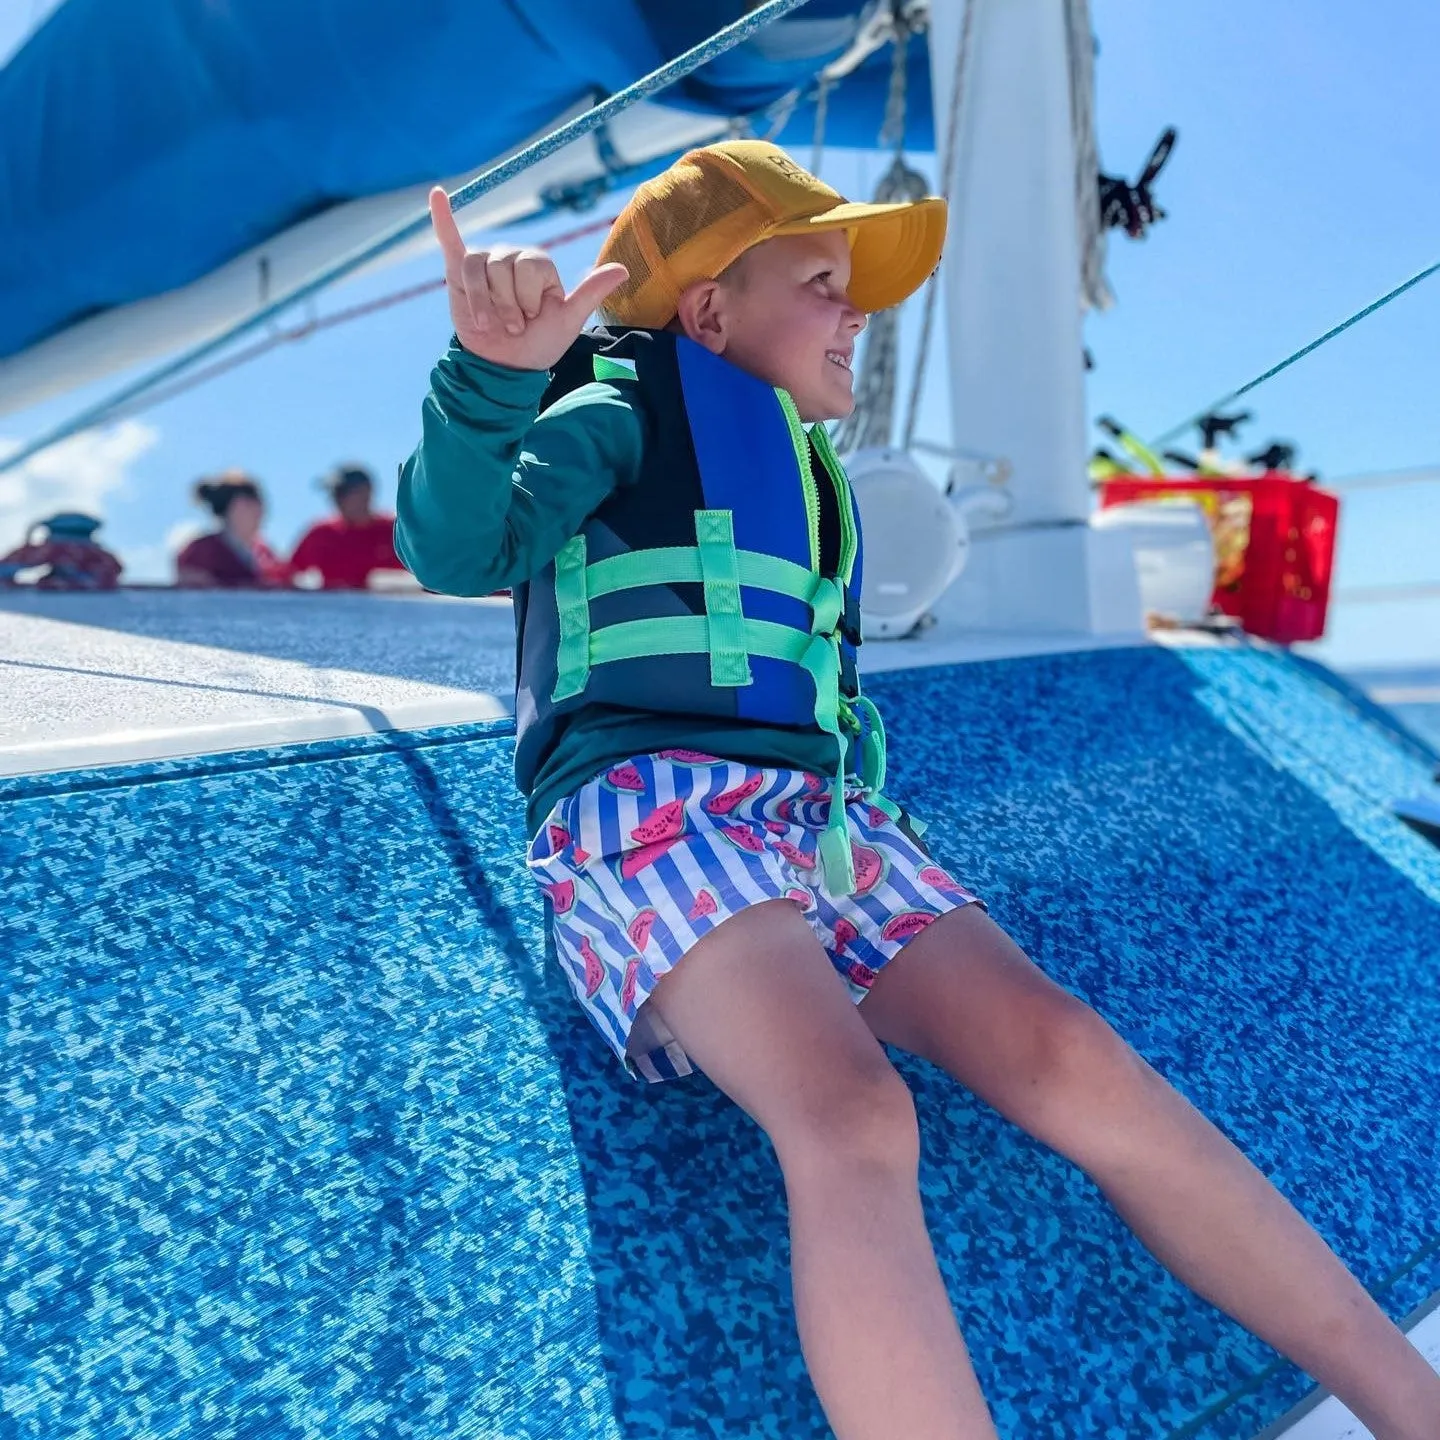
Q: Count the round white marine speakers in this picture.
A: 1